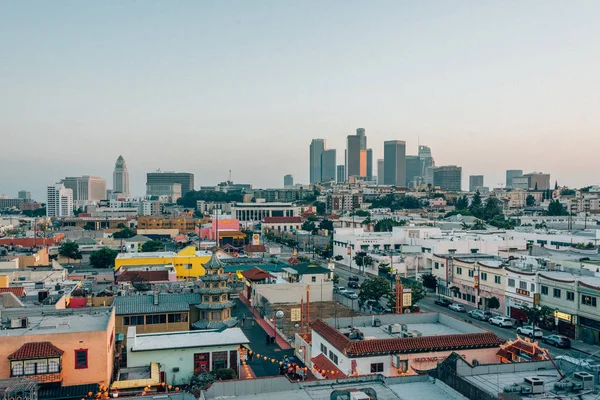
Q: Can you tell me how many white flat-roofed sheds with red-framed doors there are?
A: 1